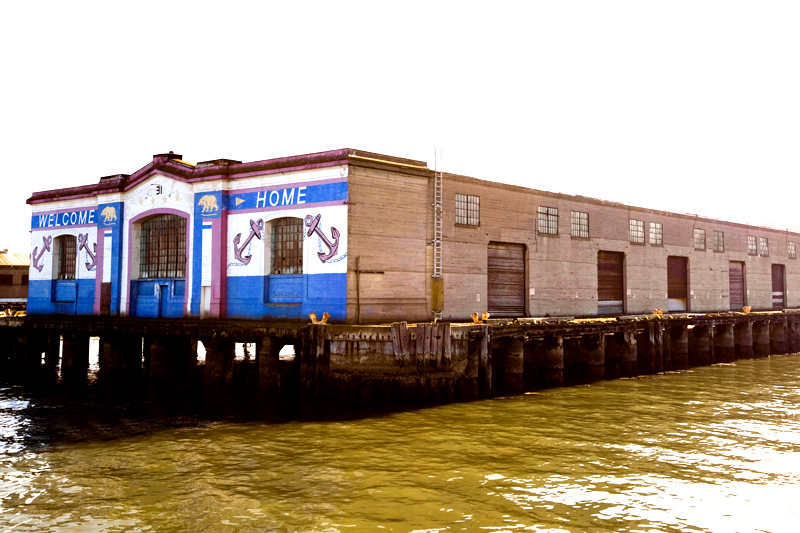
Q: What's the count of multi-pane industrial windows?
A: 13